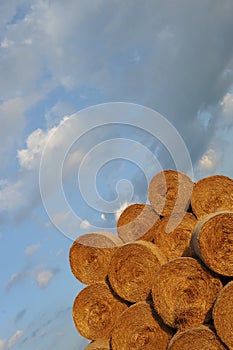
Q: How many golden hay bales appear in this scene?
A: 13